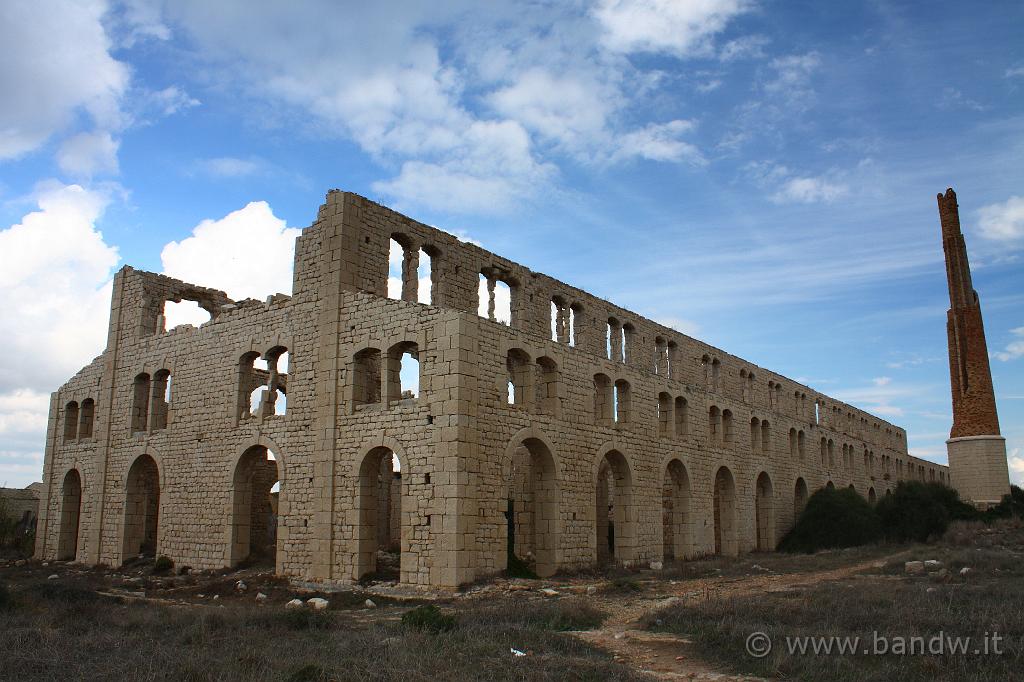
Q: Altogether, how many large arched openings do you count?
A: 14